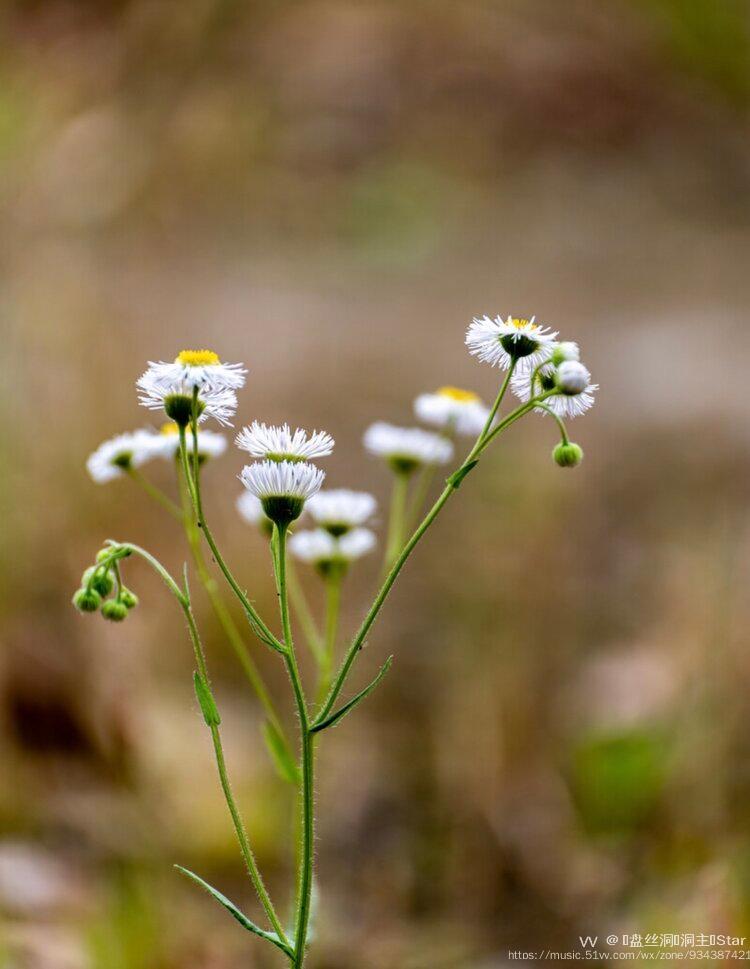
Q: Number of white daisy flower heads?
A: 13